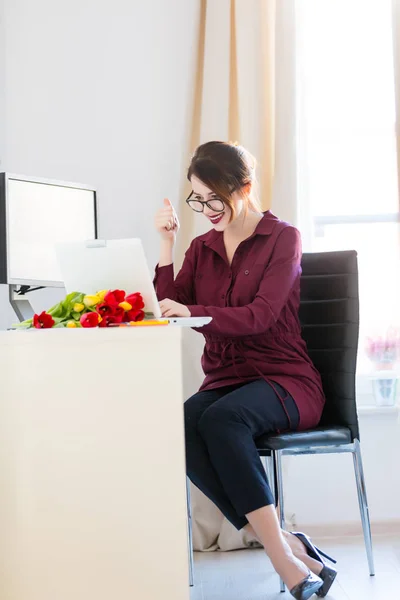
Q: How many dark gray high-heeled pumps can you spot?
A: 2